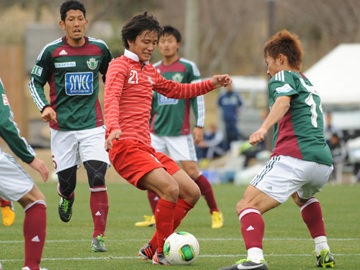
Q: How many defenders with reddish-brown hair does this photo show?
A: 1